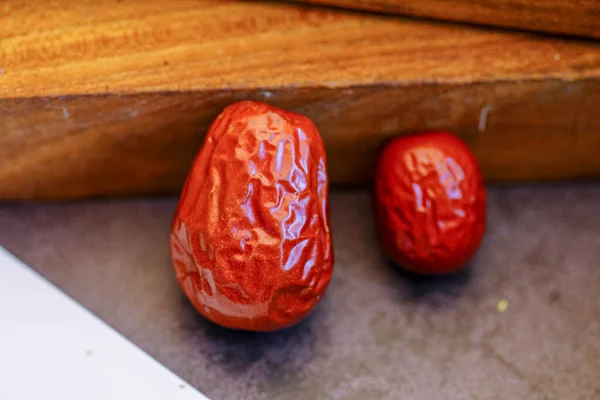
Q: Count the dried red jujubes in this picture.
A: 2